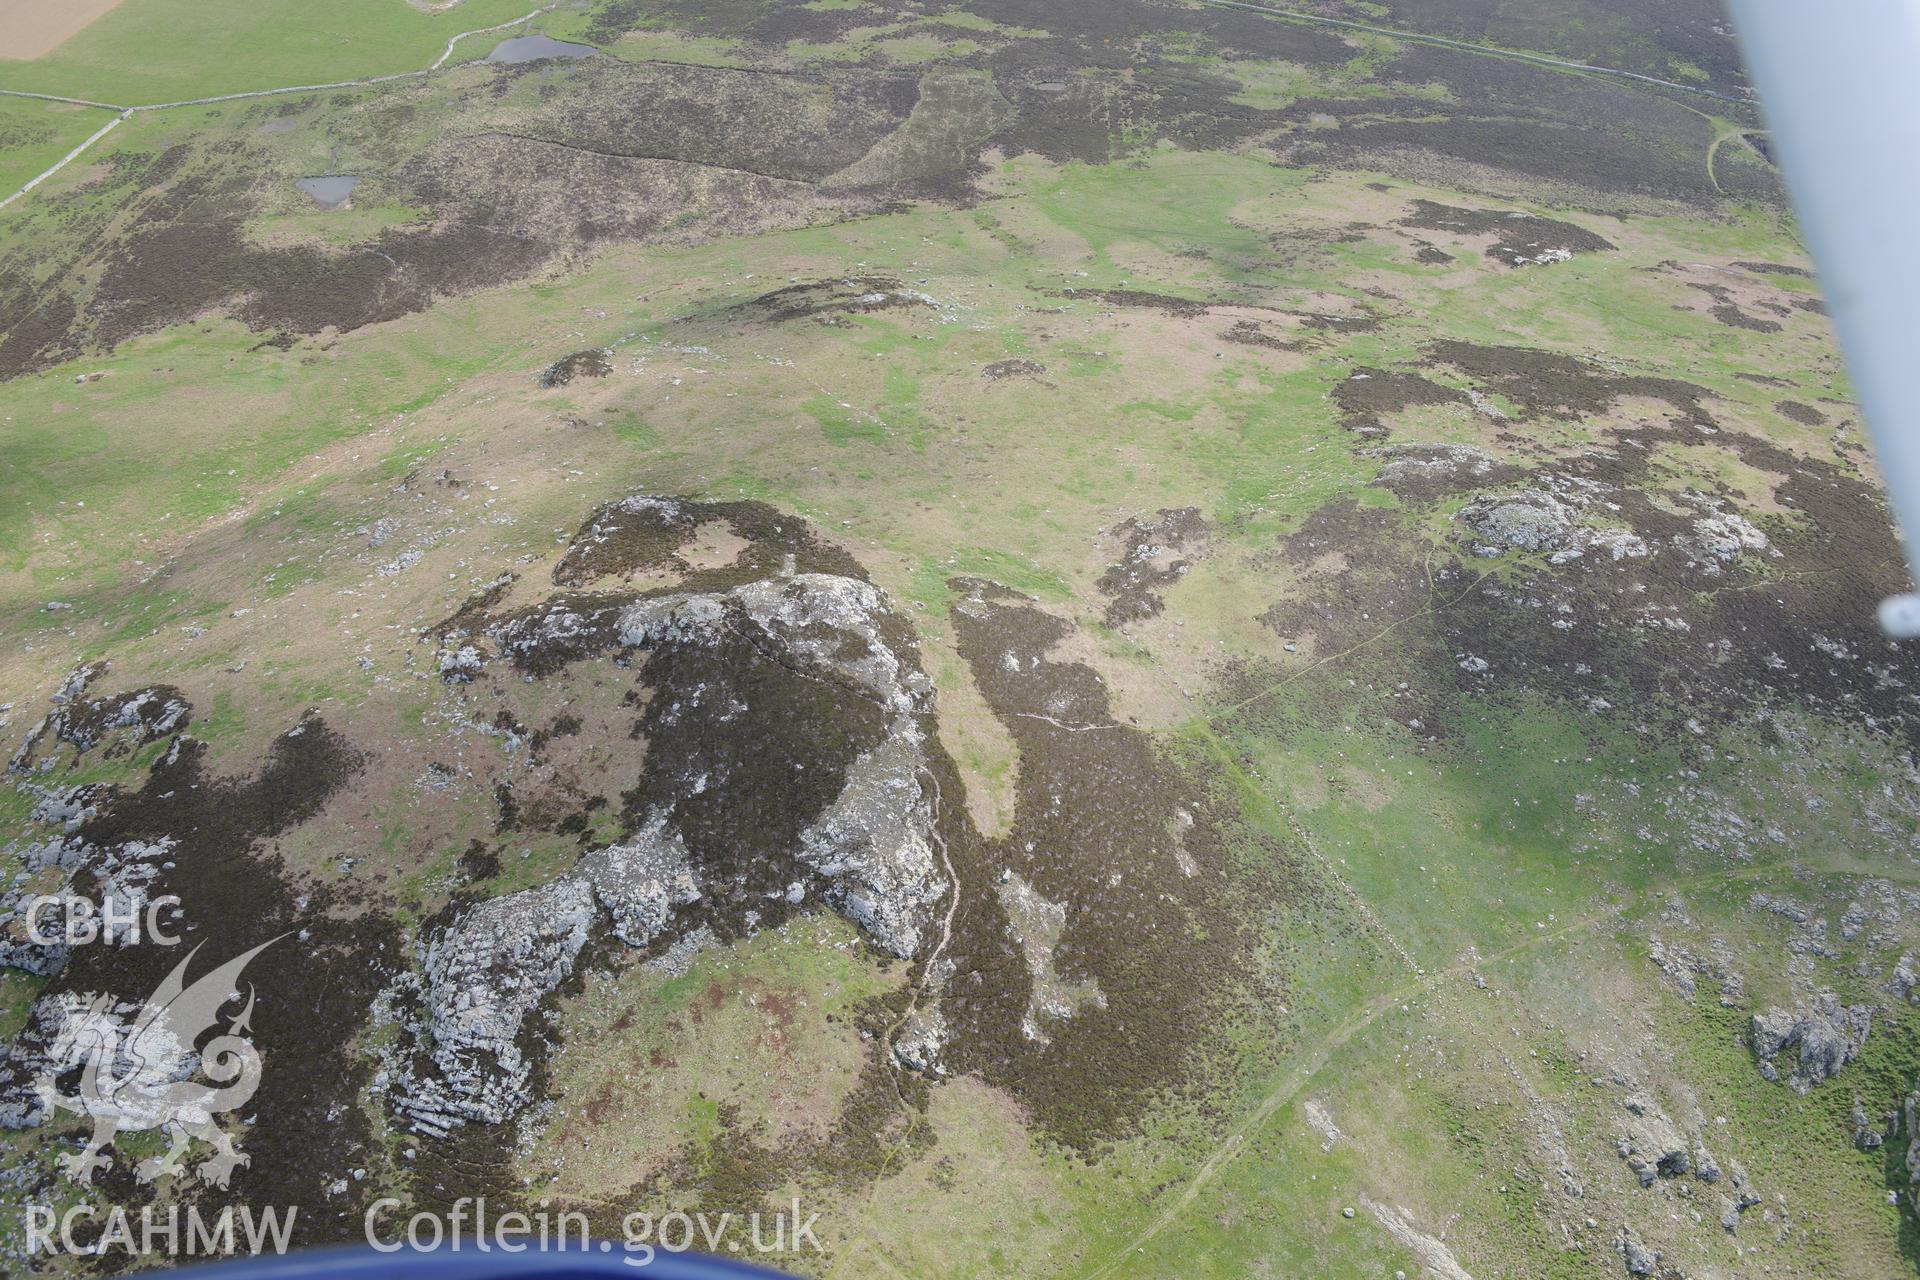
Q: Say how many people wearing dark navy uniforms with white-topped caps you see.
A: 0